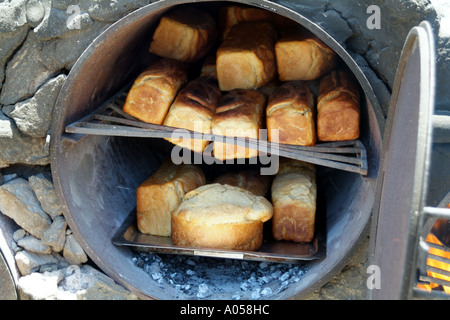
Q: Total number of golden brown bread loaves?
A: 14